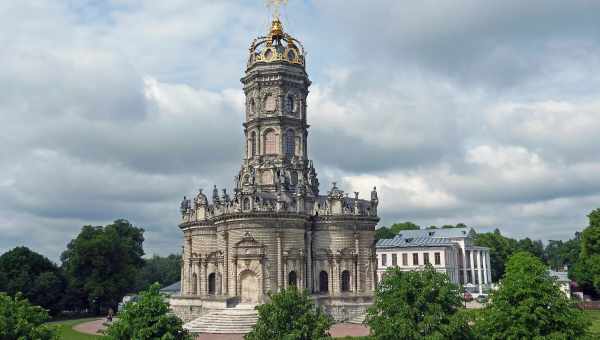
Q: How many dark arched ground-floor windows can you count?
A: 4